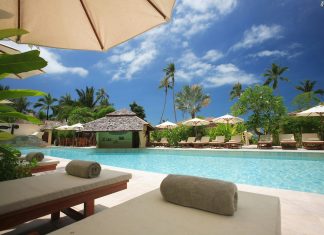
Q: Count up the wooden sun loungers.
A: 11